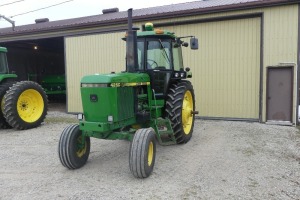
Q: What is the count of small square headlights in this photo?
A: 2